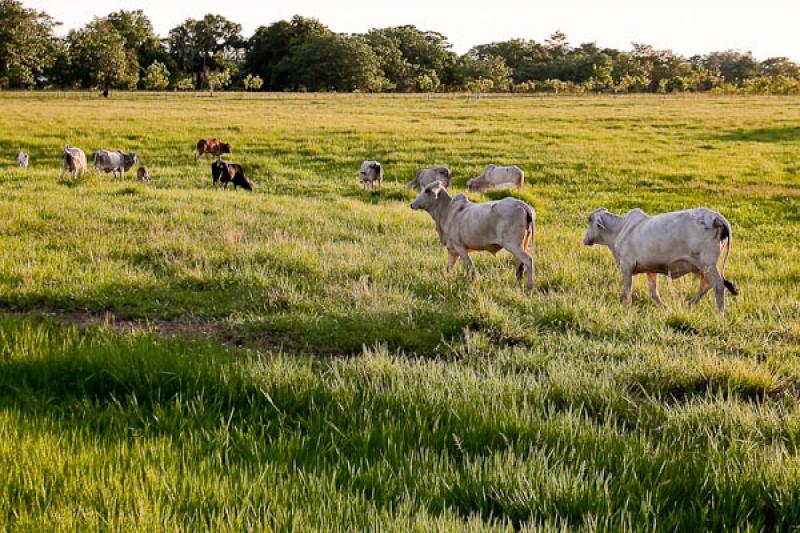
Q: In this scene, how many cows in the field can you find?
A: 11